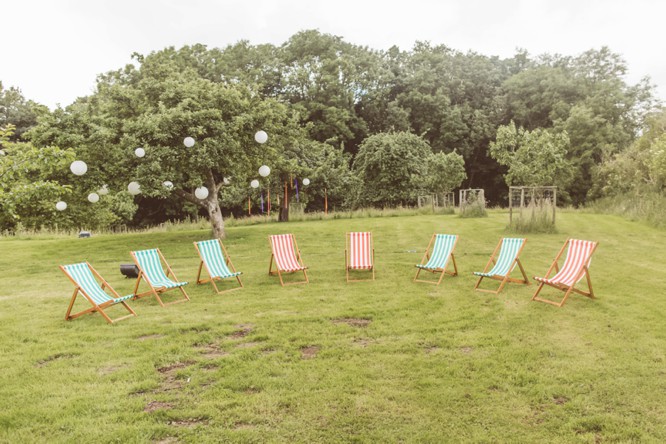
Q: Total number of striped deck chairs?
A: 8